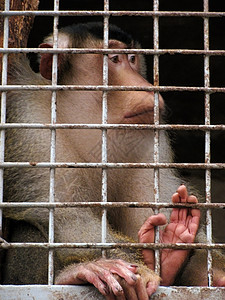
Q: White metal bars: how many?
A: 12